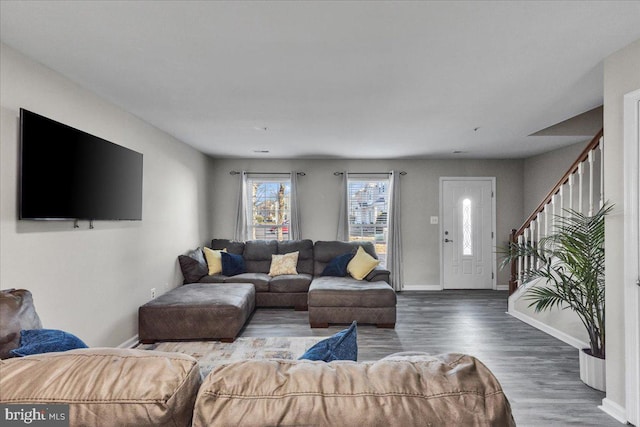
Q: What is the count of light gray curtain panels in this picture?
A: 4